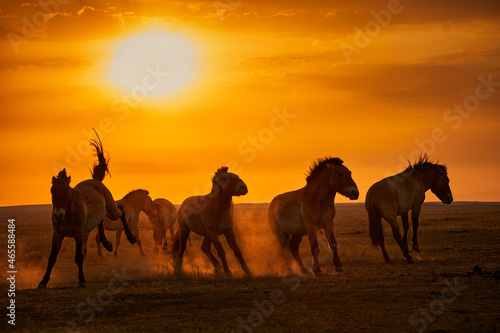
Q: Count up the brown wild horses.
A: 6